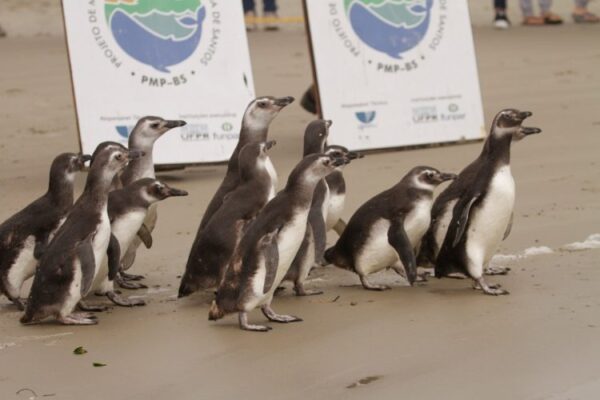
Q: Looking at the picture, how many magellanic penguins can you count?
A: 13